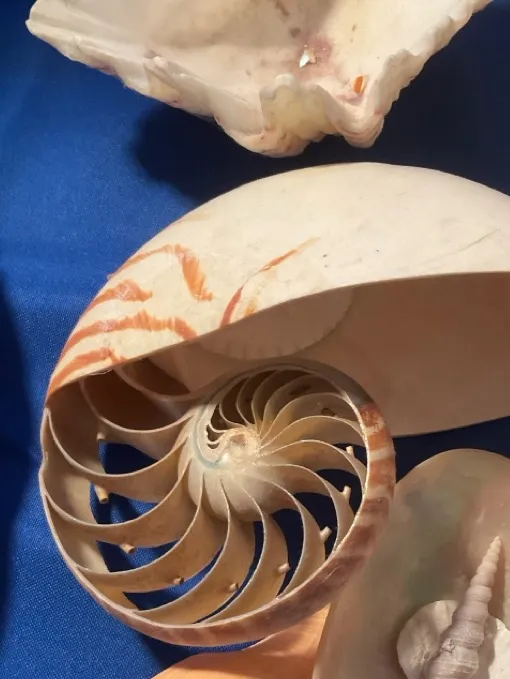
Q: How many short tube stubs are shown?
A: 9